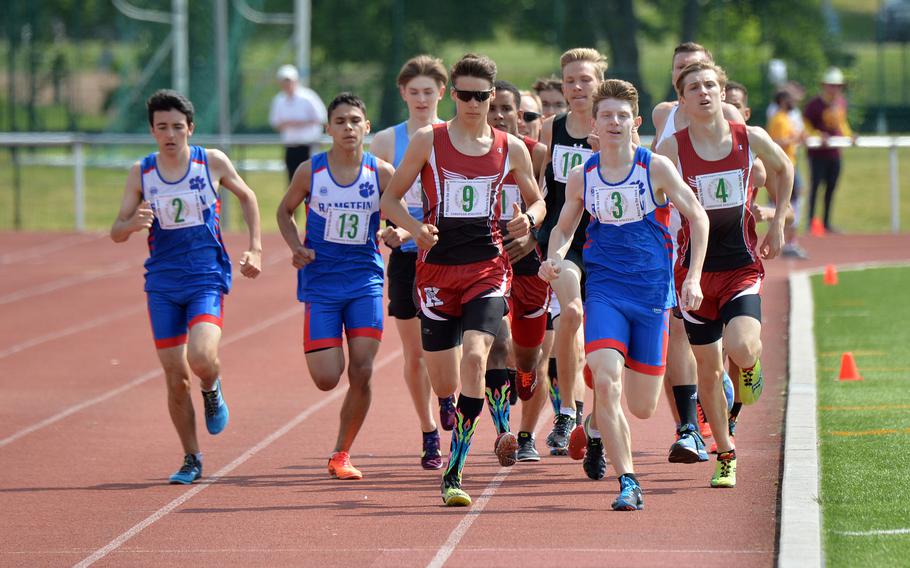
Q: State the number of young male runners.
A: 12